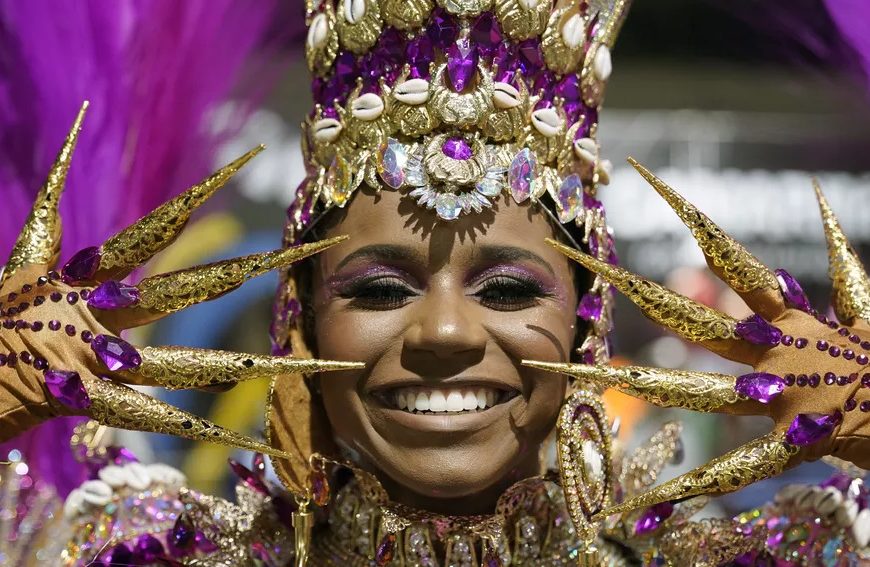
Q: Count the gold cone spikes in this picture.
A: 10